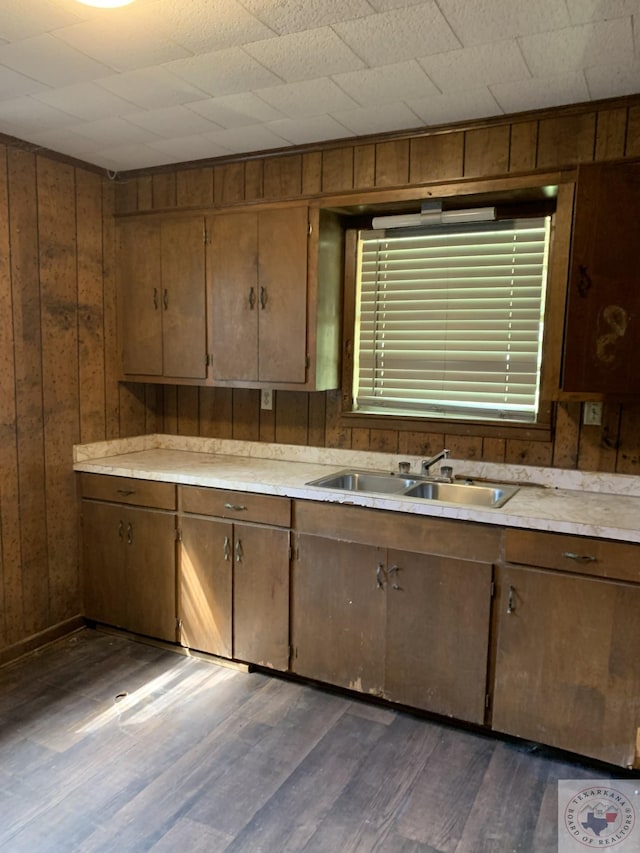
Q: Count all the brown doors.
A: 12